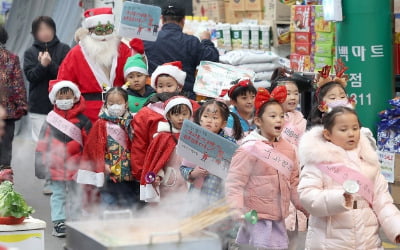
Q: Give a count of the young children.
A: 11